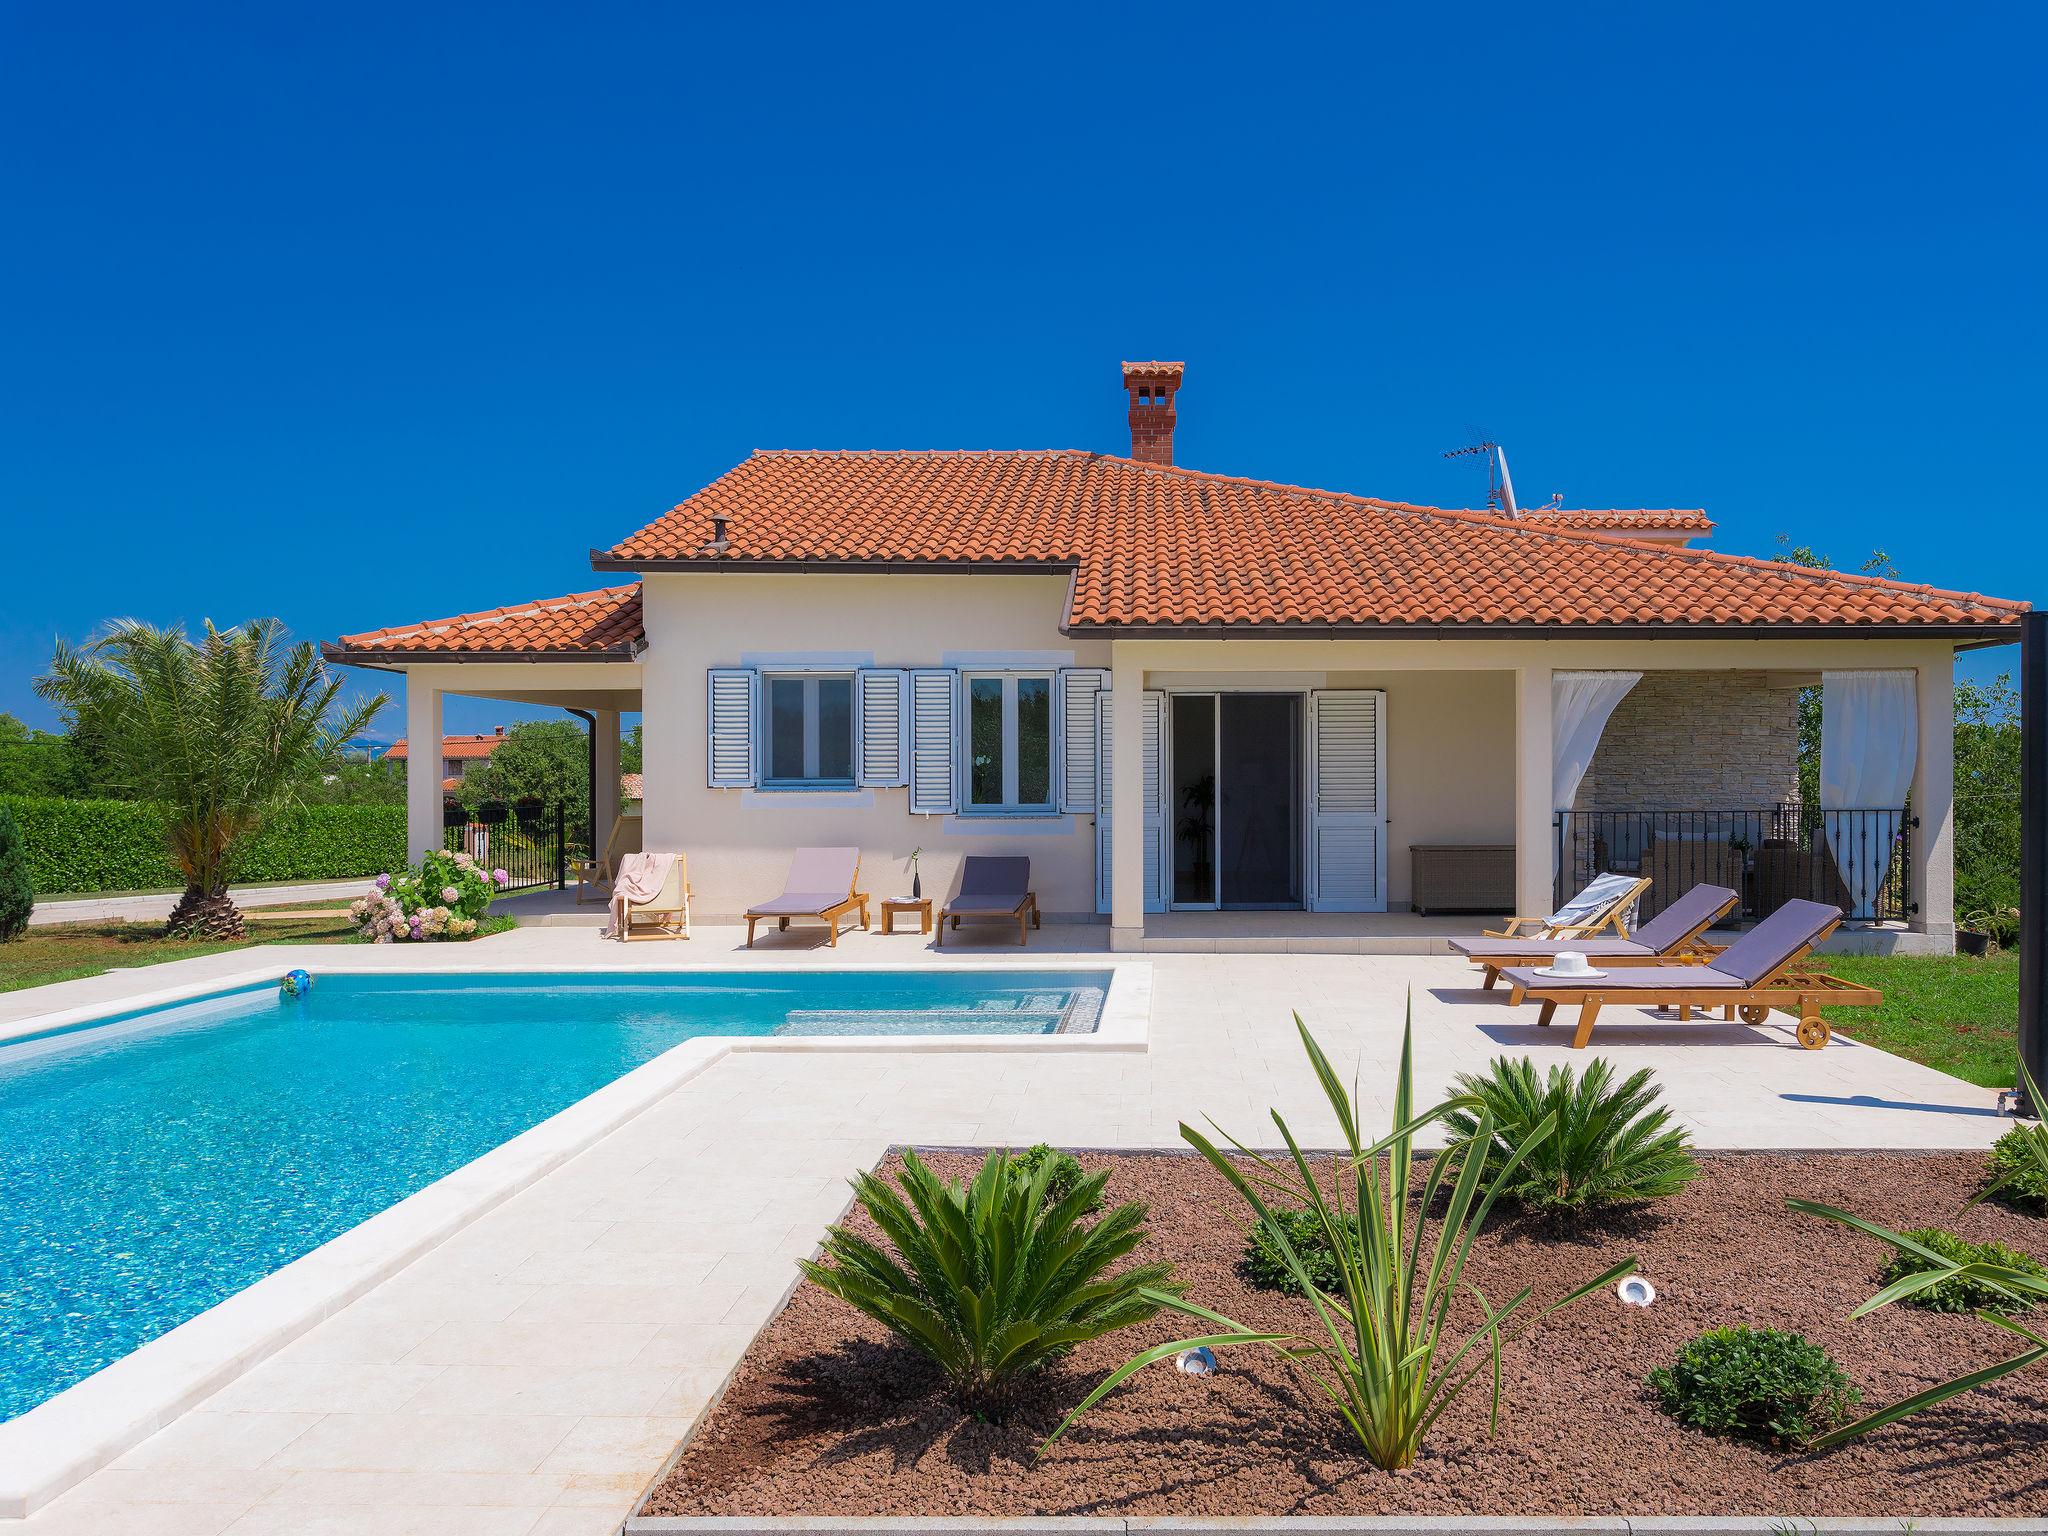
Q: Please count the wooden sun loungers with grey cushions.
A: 4